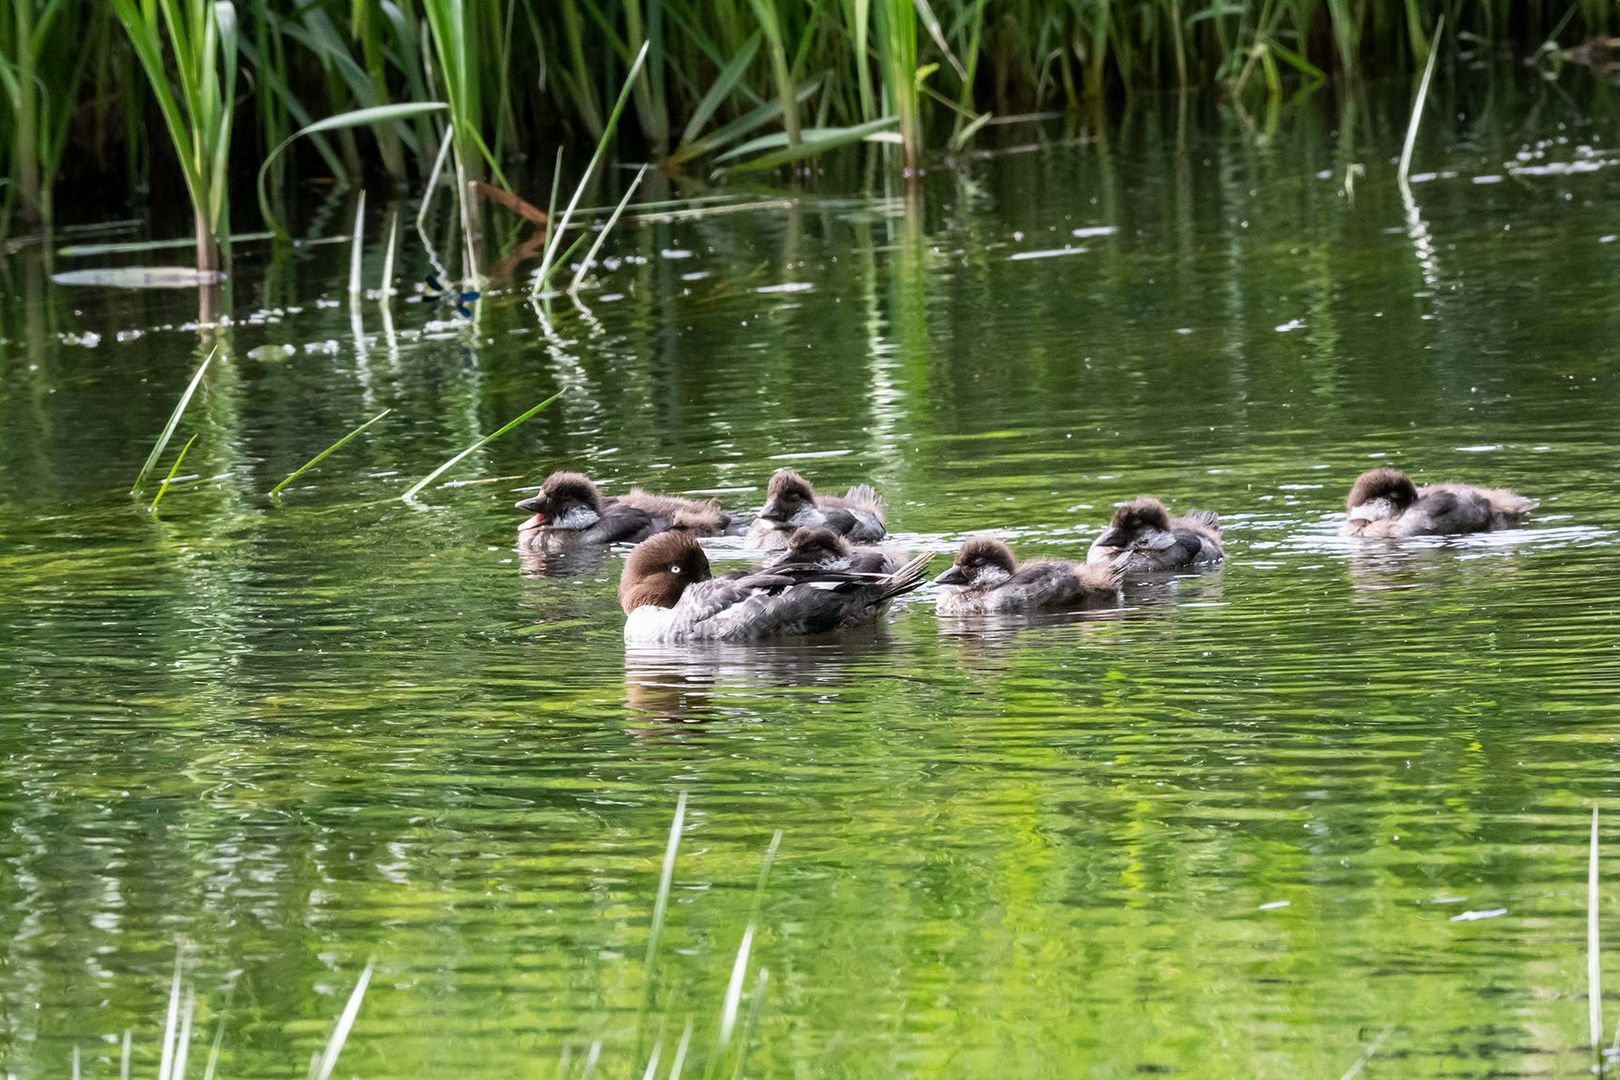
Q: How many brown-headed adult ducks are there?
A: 1